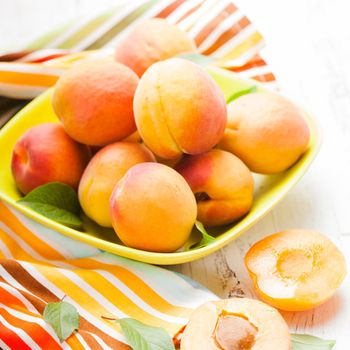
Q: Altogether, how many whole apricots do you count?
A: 8